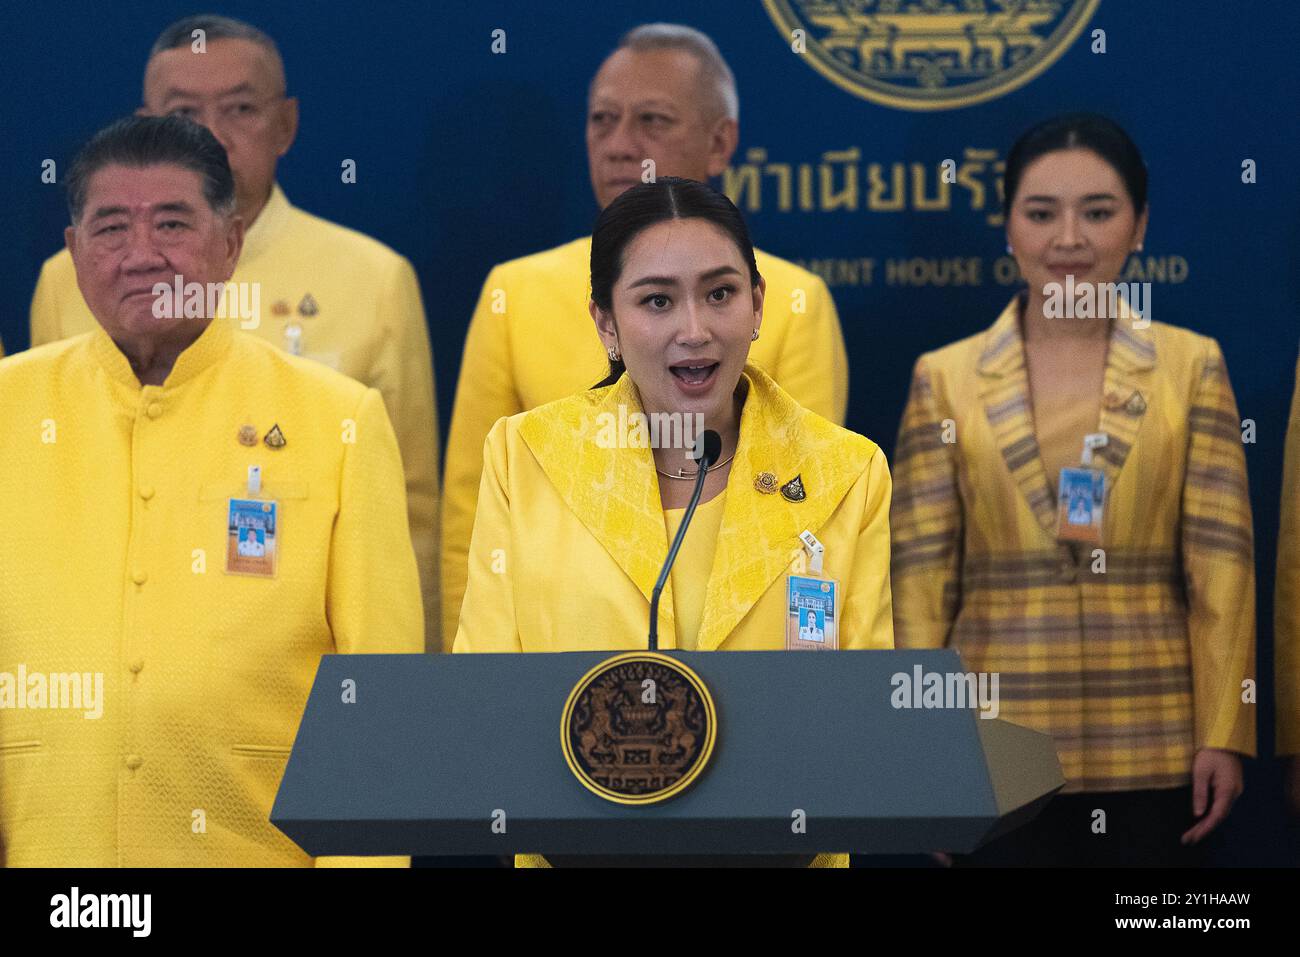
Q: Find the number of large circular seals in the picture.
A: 2